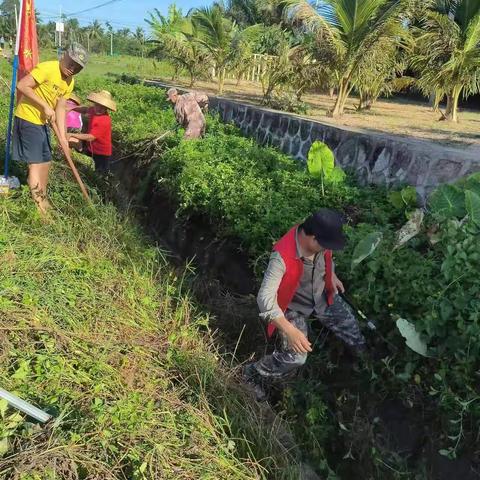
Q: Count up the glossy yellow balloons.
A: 0